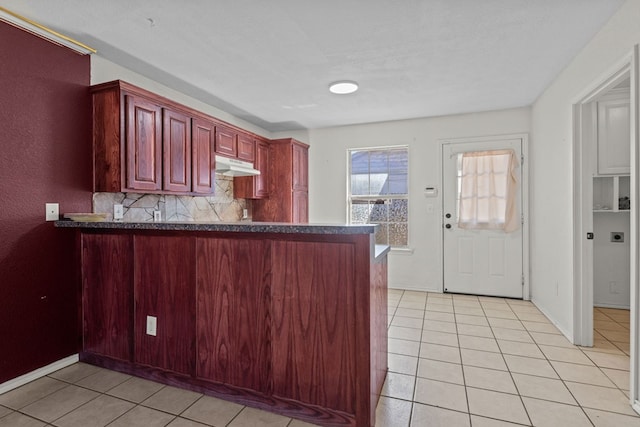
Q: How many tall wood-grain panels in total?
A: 4